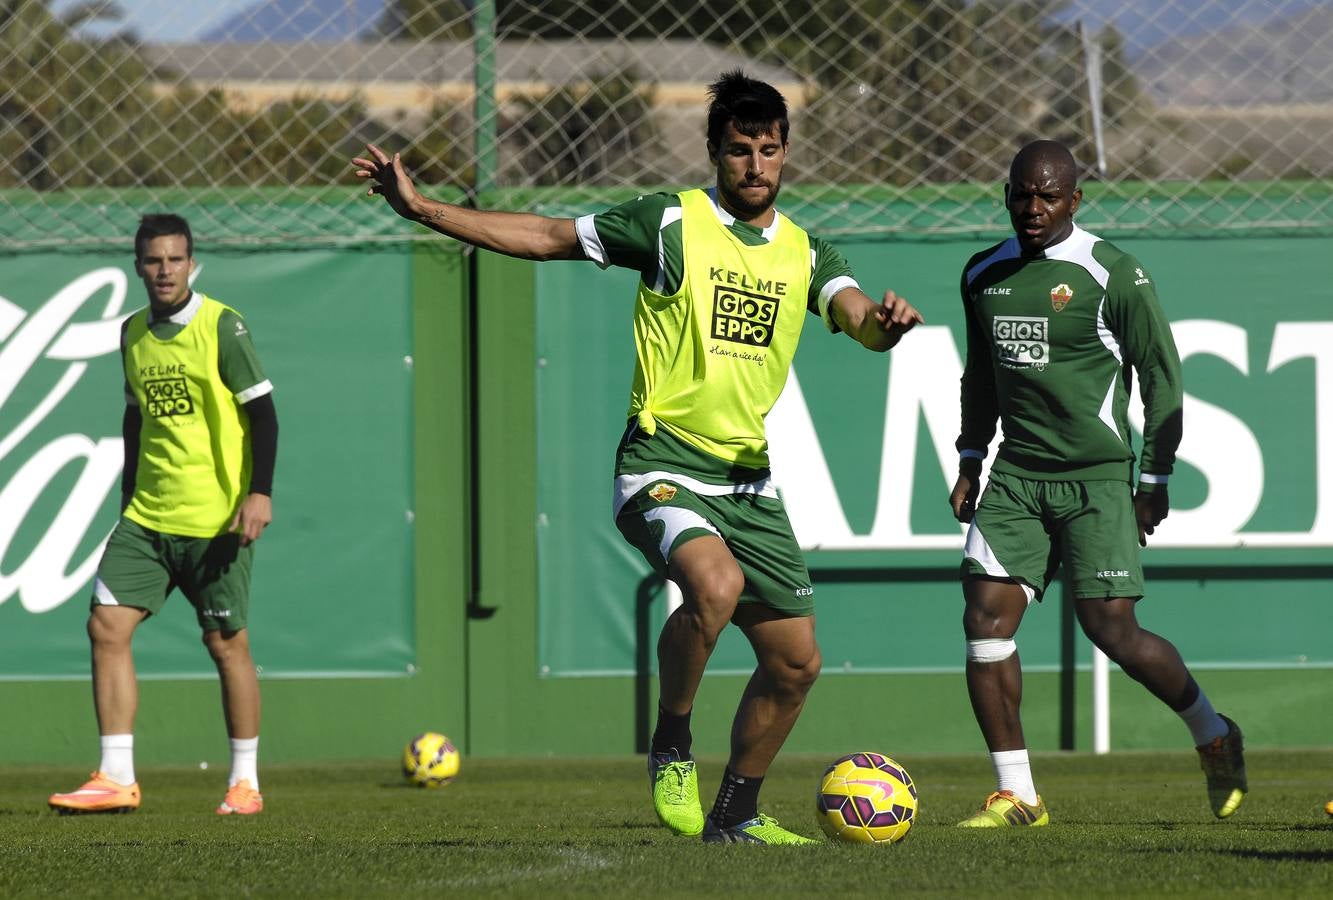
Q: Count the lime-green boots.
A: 2